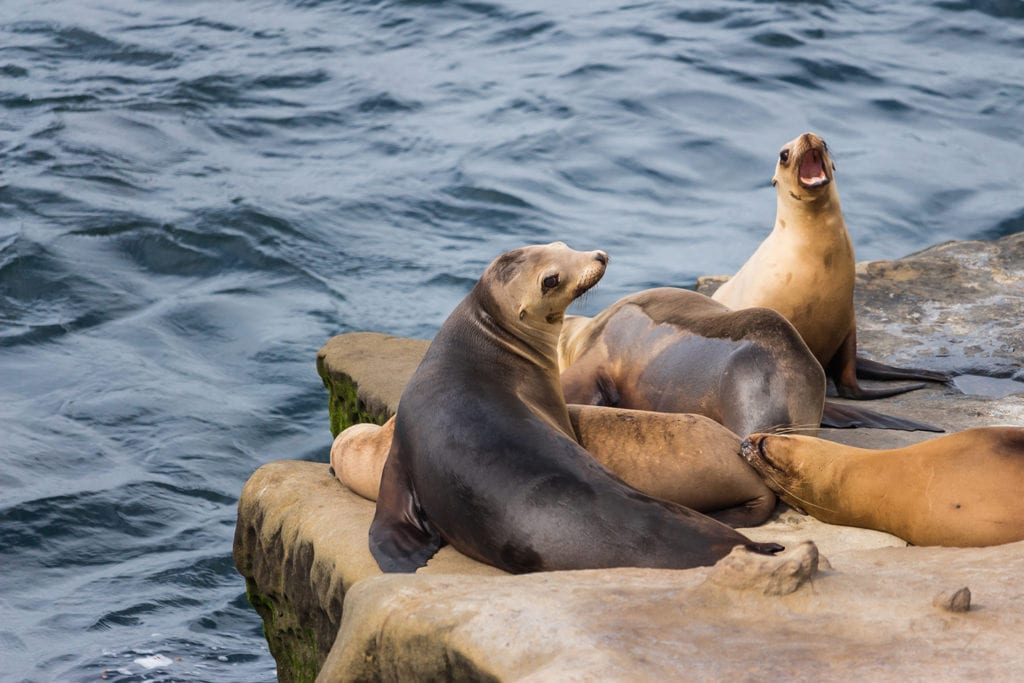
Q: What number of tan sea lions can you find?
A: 3